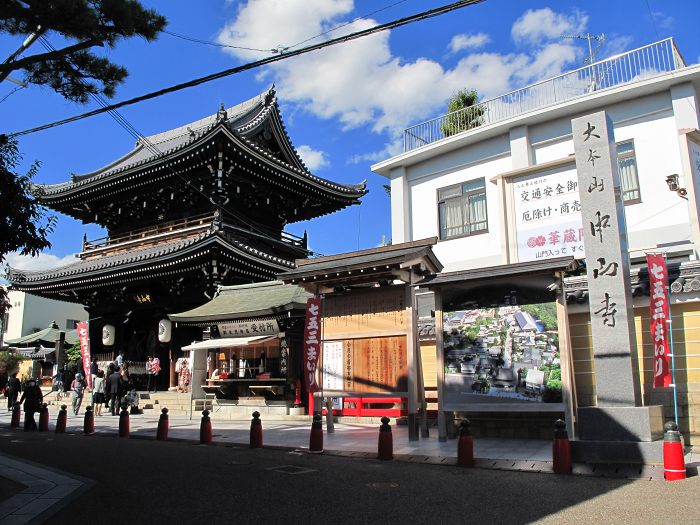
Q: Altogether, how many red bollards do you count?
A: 13